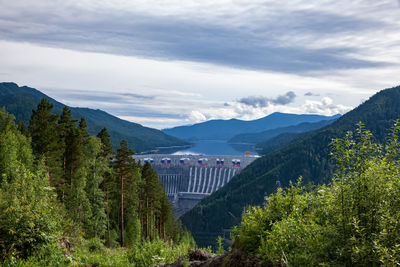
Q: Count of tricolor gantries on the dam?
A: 6